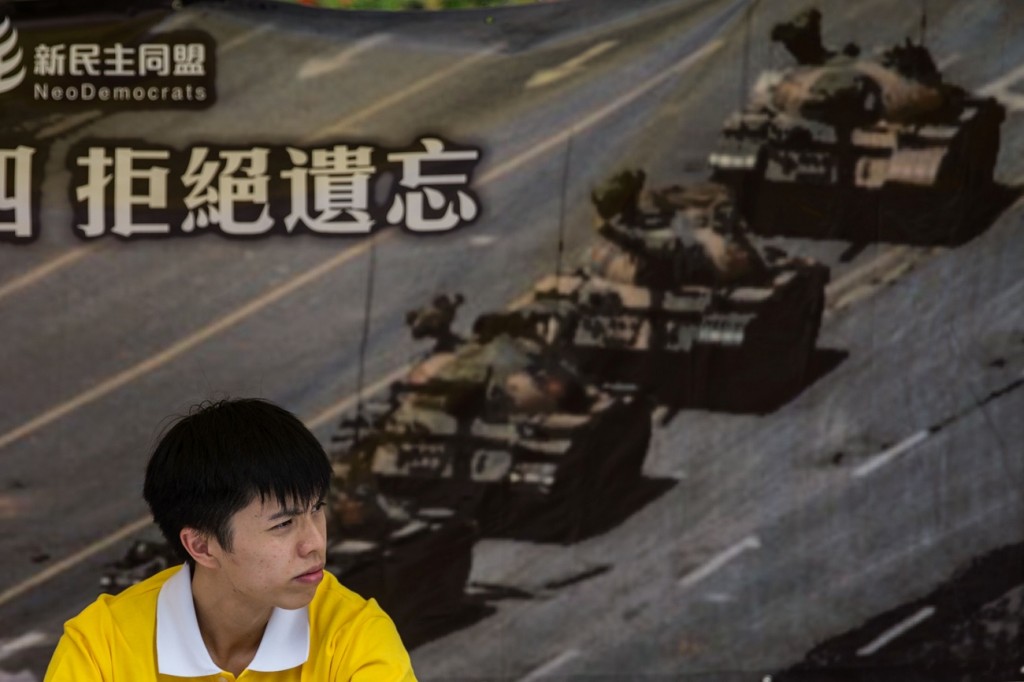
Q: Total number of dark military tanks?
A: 4